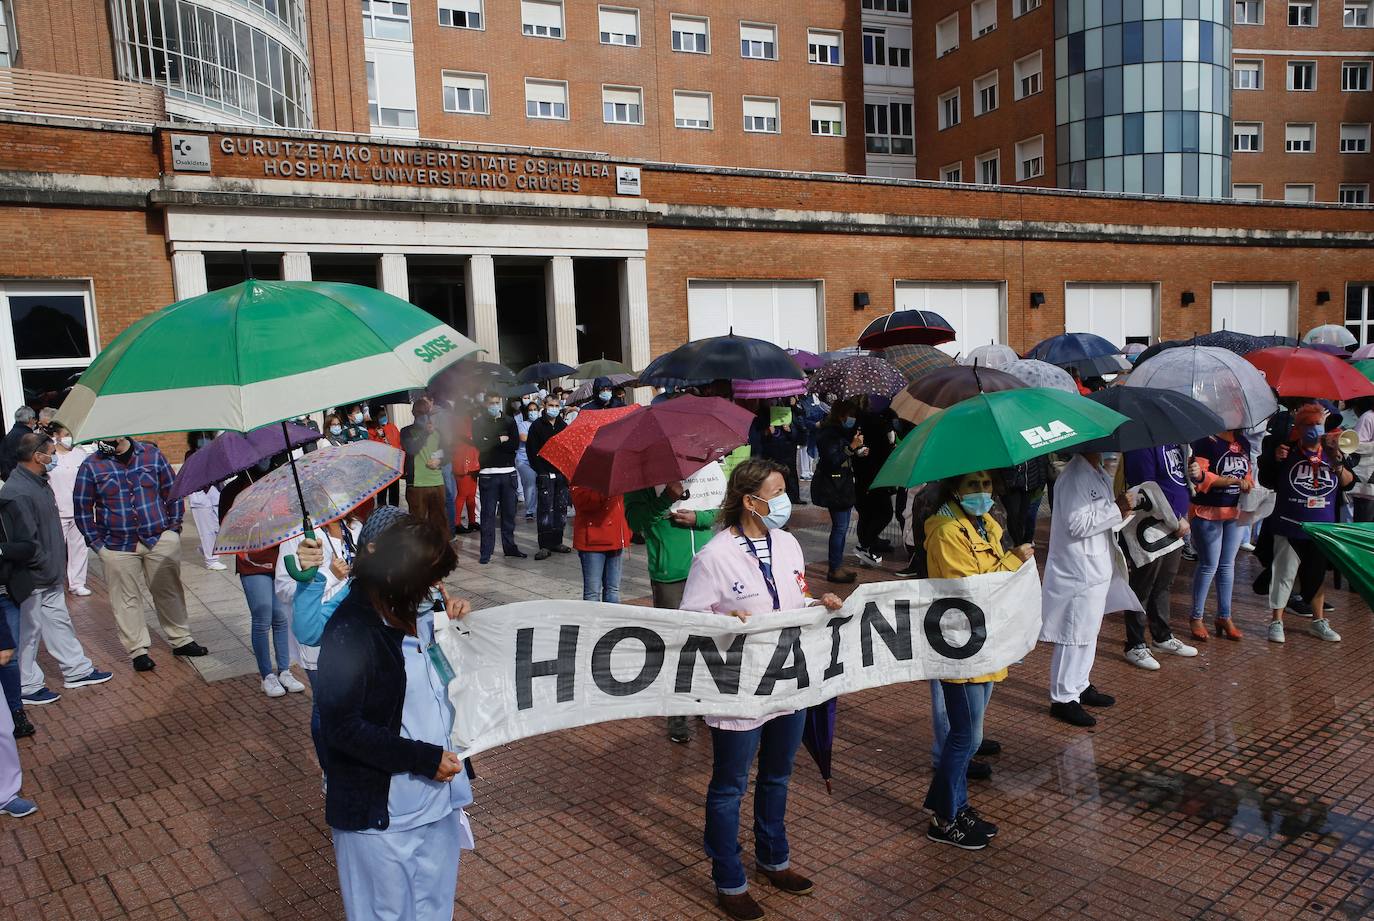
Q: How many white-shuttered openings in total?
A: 4